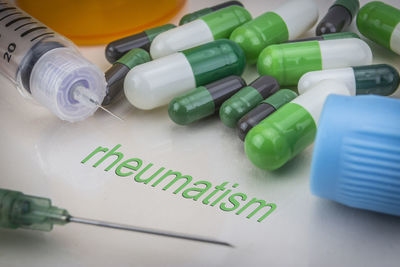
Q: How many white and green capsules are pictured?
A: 7